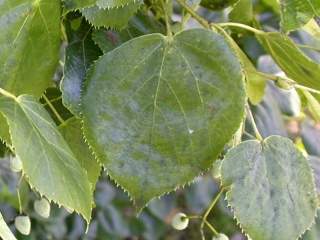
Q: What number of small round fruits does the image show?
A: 5